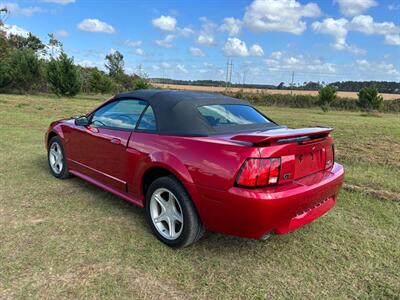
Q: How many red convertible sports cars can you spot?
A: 1